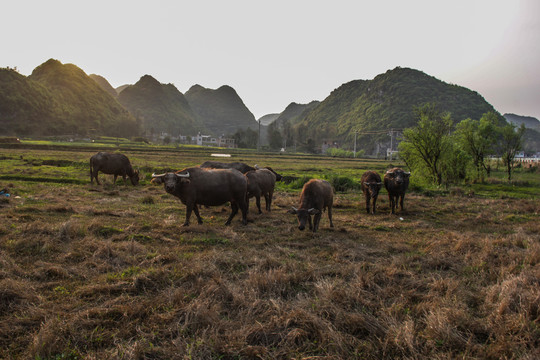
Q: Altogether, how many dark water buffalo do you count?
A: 7